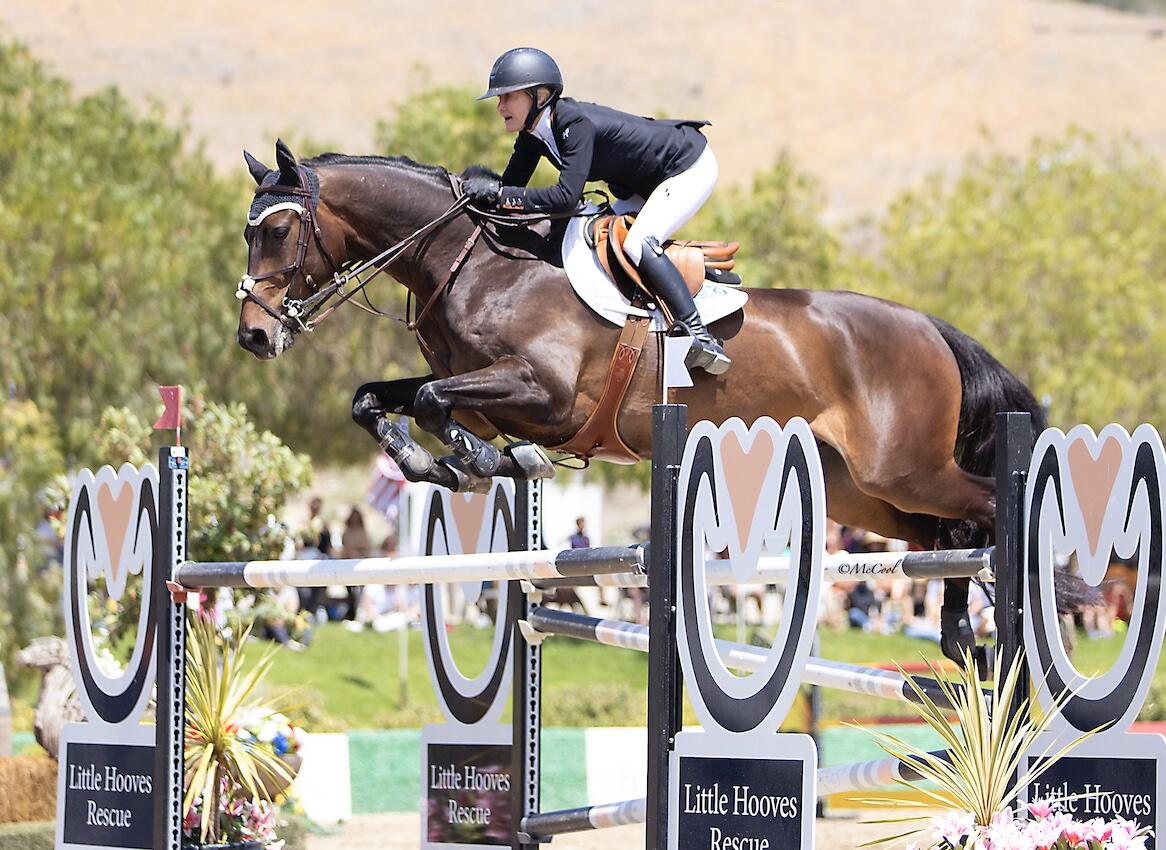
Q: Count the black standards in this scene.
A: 4